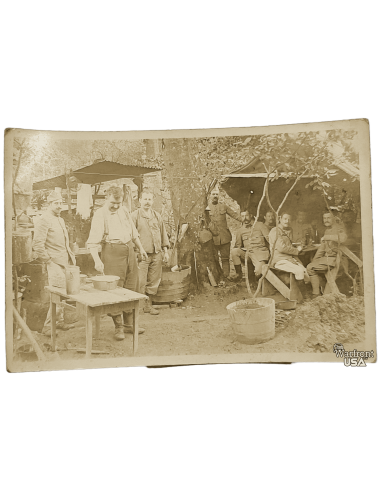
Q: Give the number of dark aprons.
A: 1